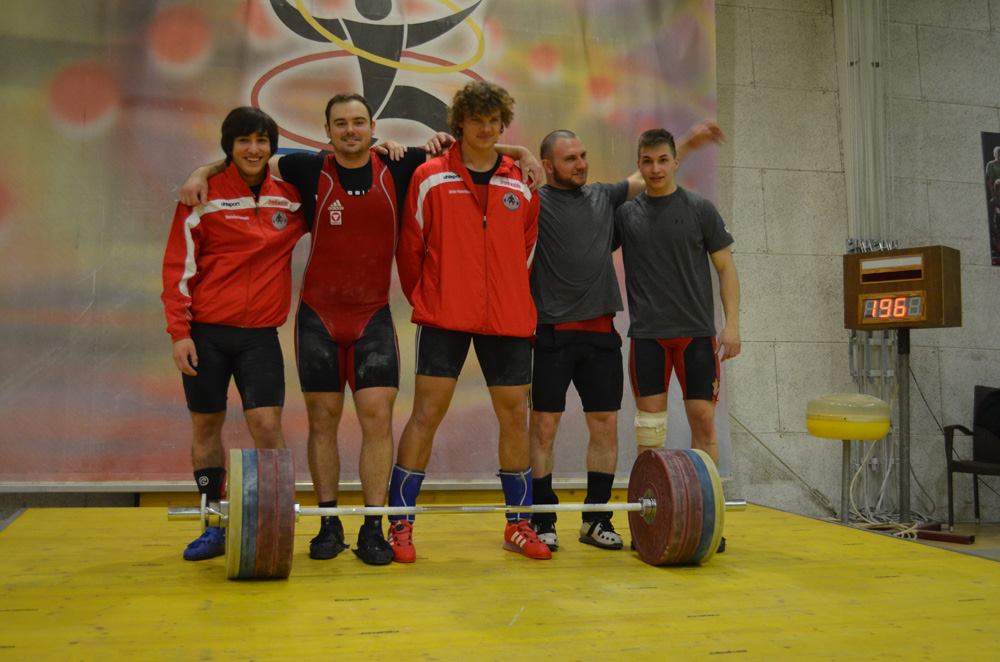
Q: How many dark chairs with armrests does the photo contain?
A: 1